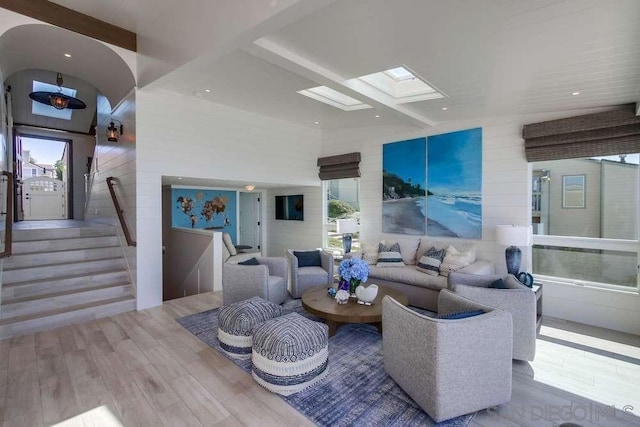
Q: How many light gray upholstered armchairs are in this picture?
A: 4